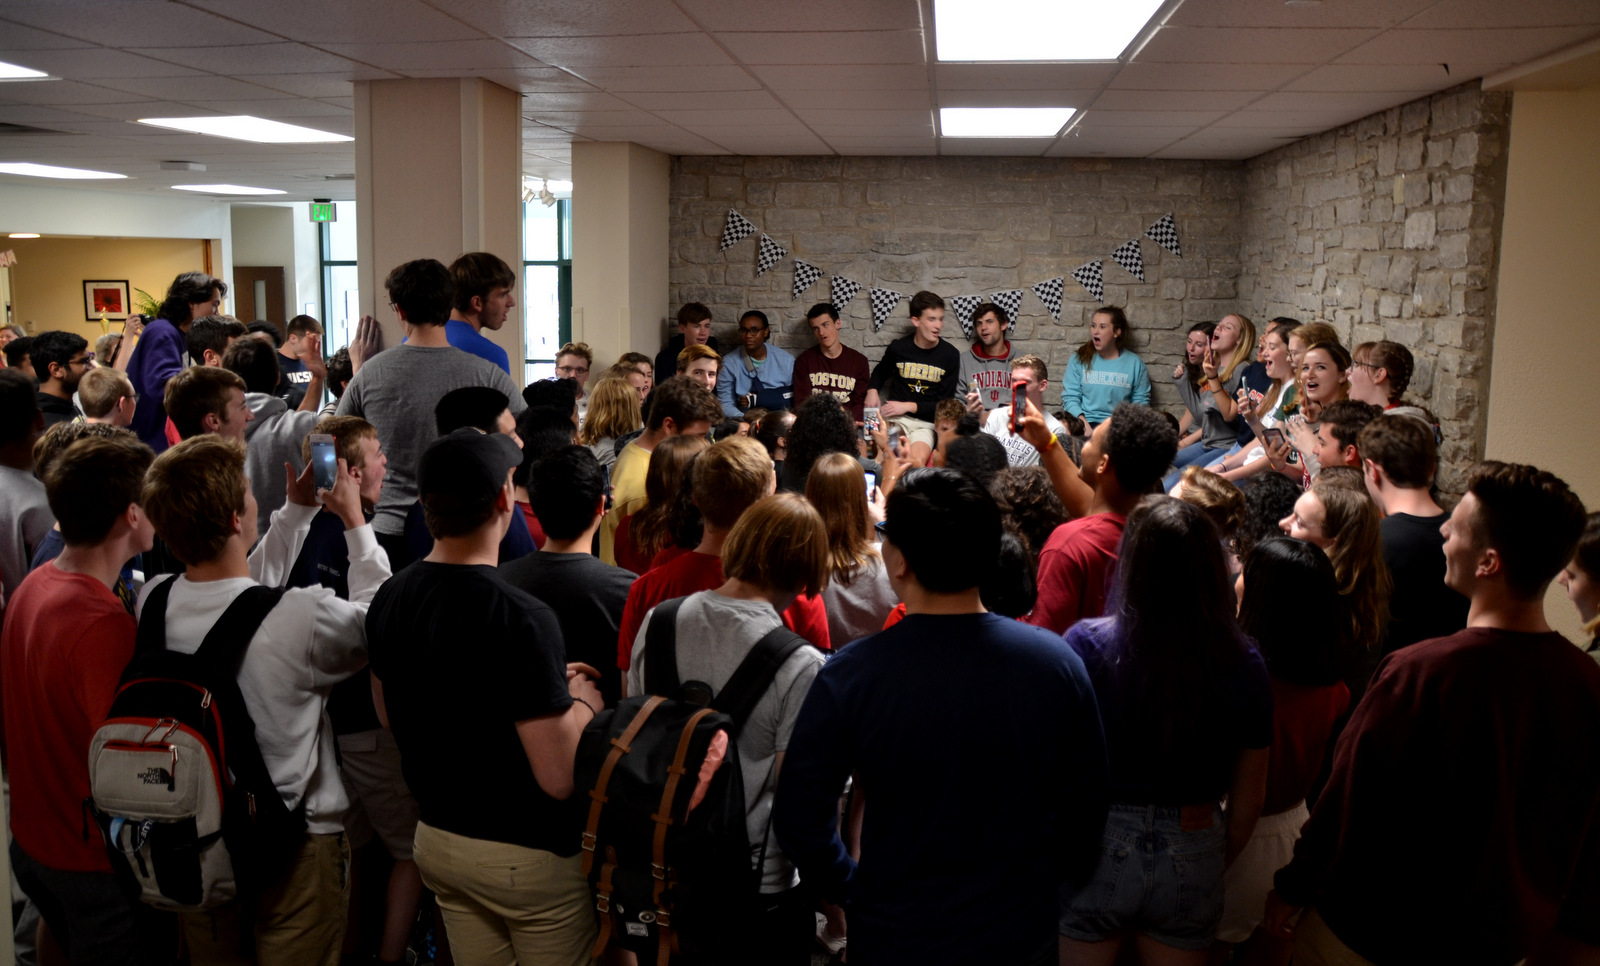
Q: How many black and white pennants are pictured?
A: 11